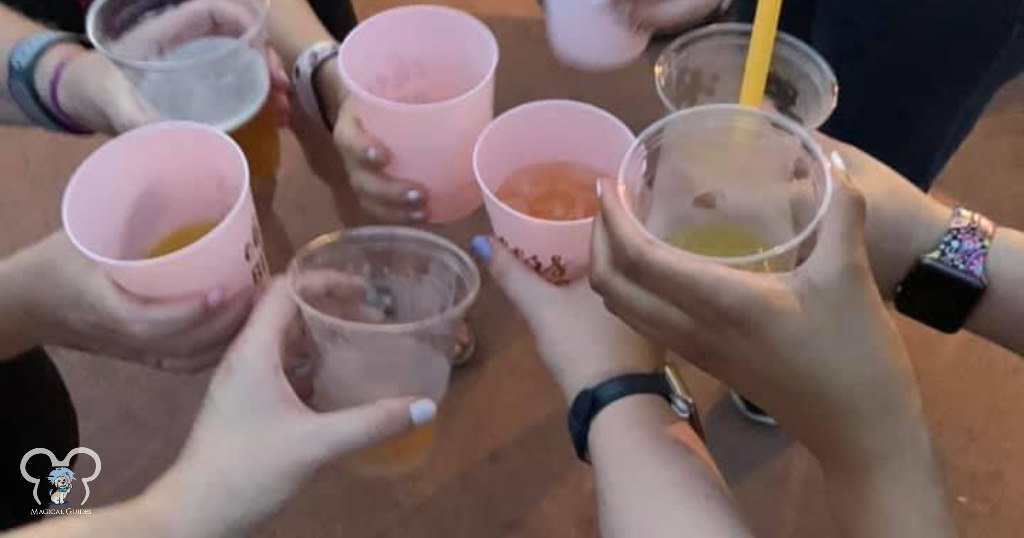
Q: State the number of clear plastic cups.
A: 4